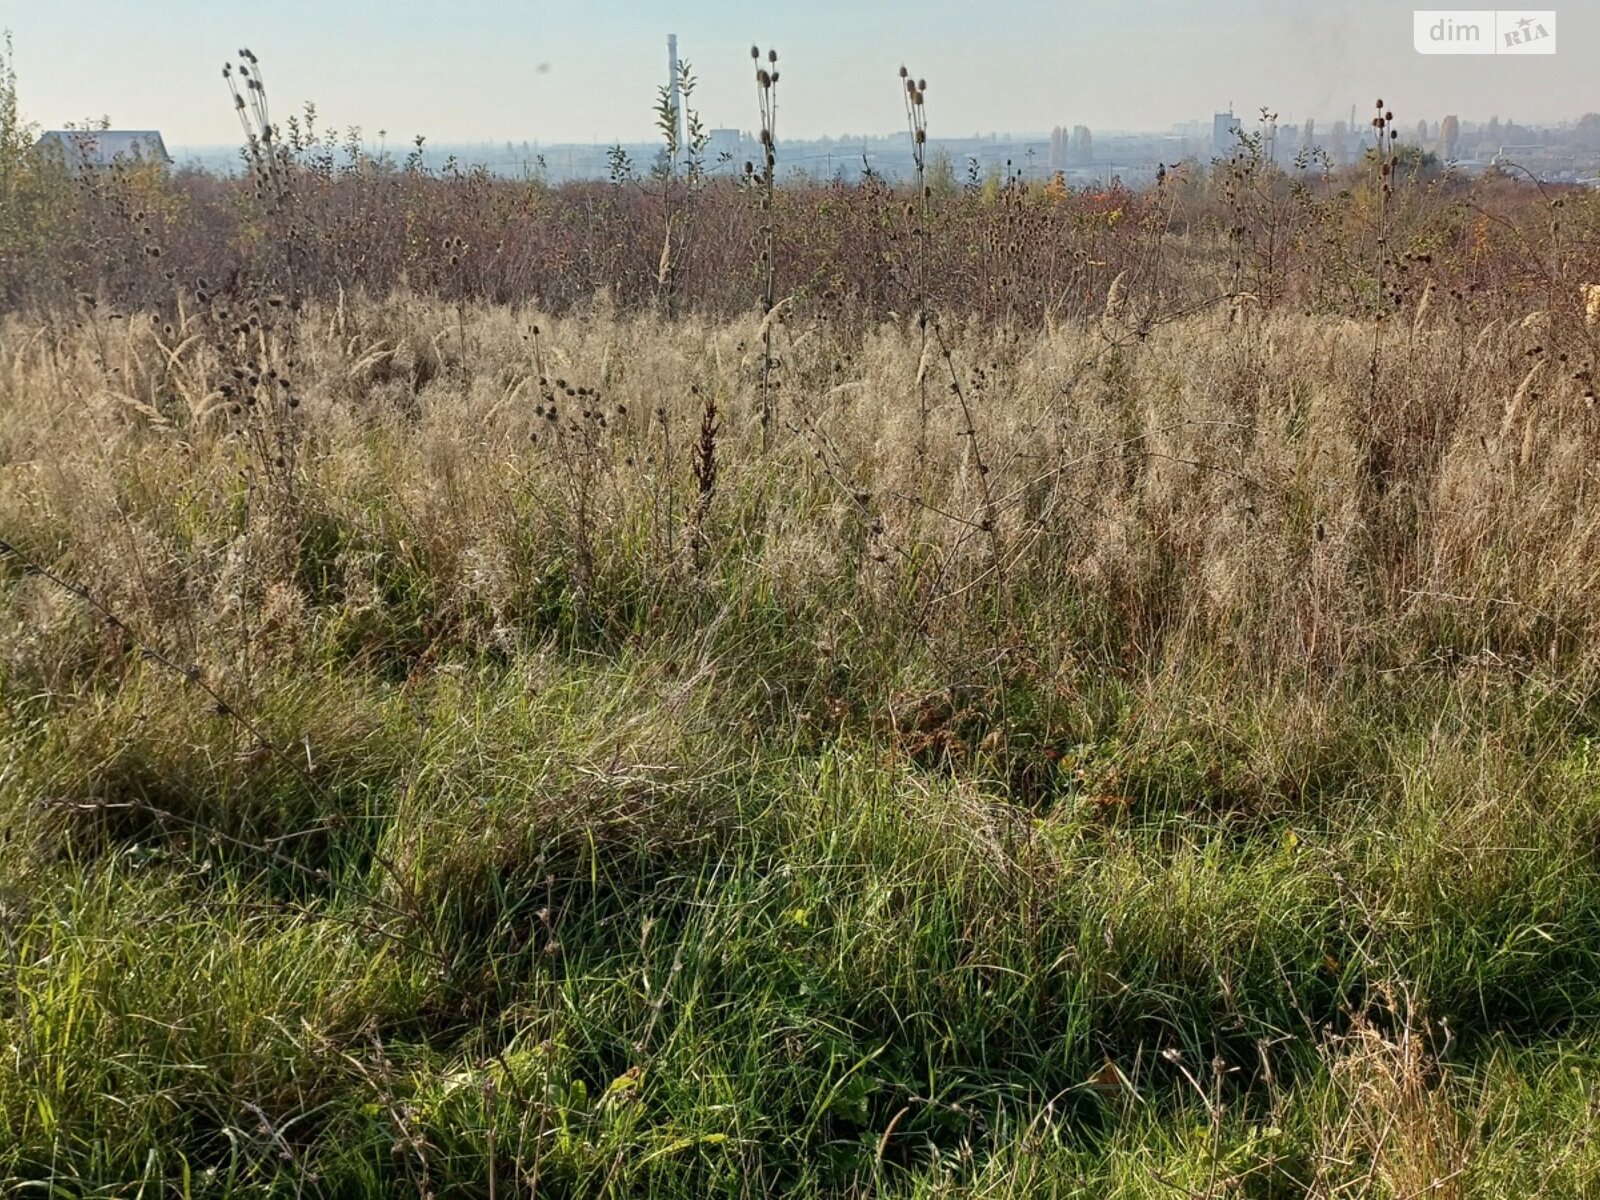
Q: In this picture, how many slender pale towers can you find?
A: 1